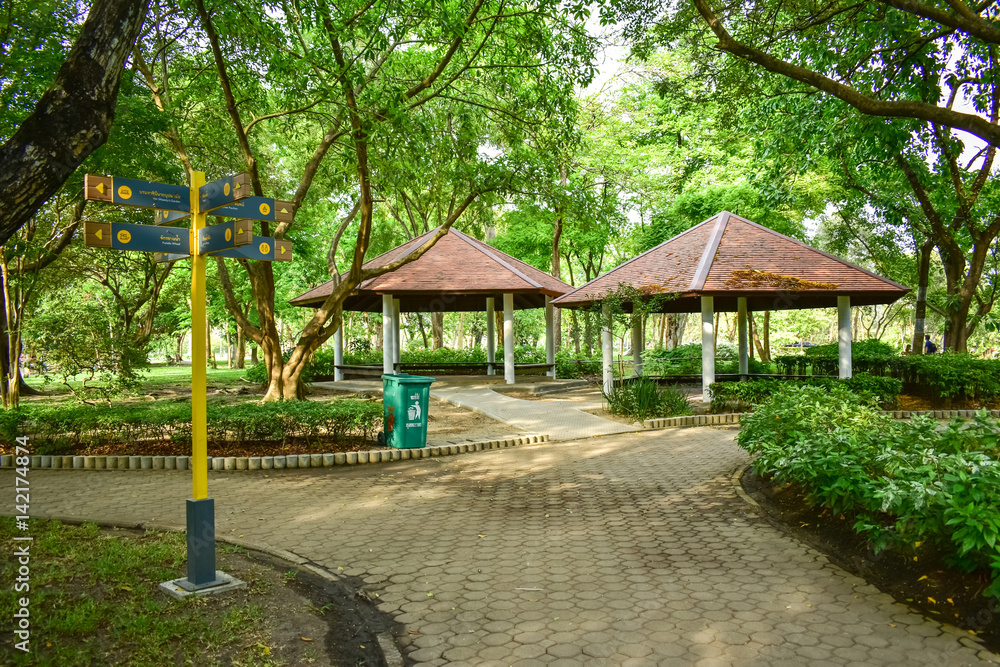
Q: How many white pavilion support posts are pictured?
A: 11